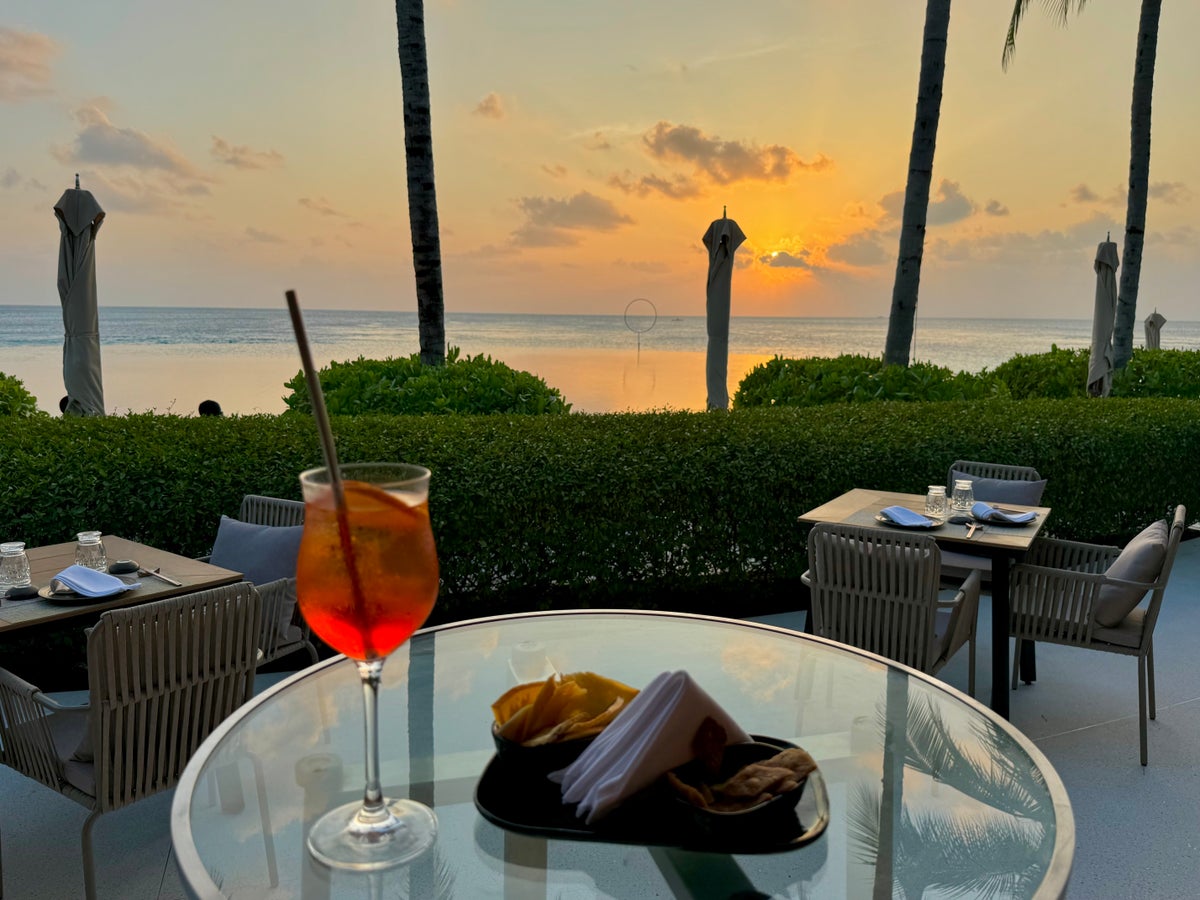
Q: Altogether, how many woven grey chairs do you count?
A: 5